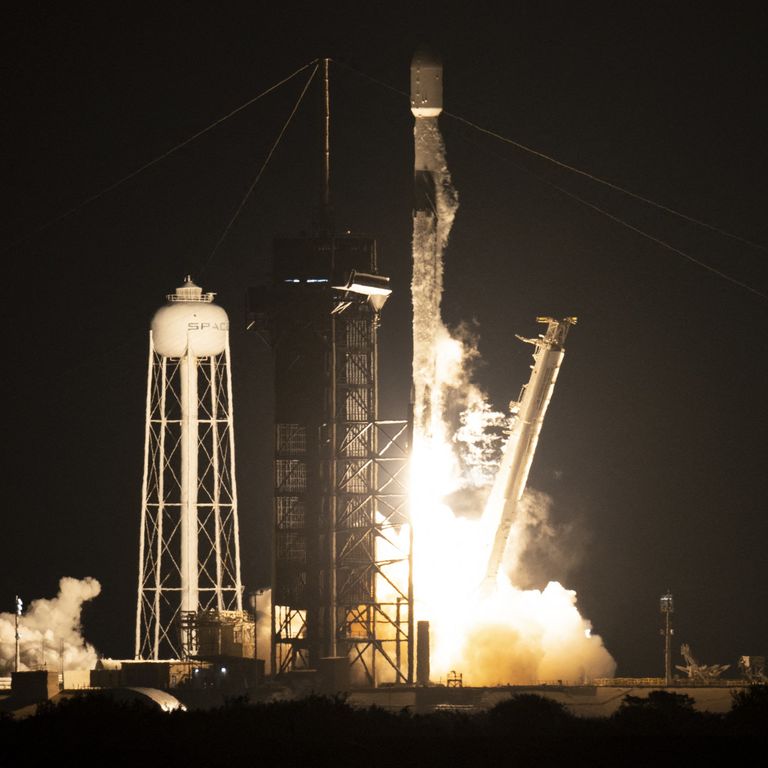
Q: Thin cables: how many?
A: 4